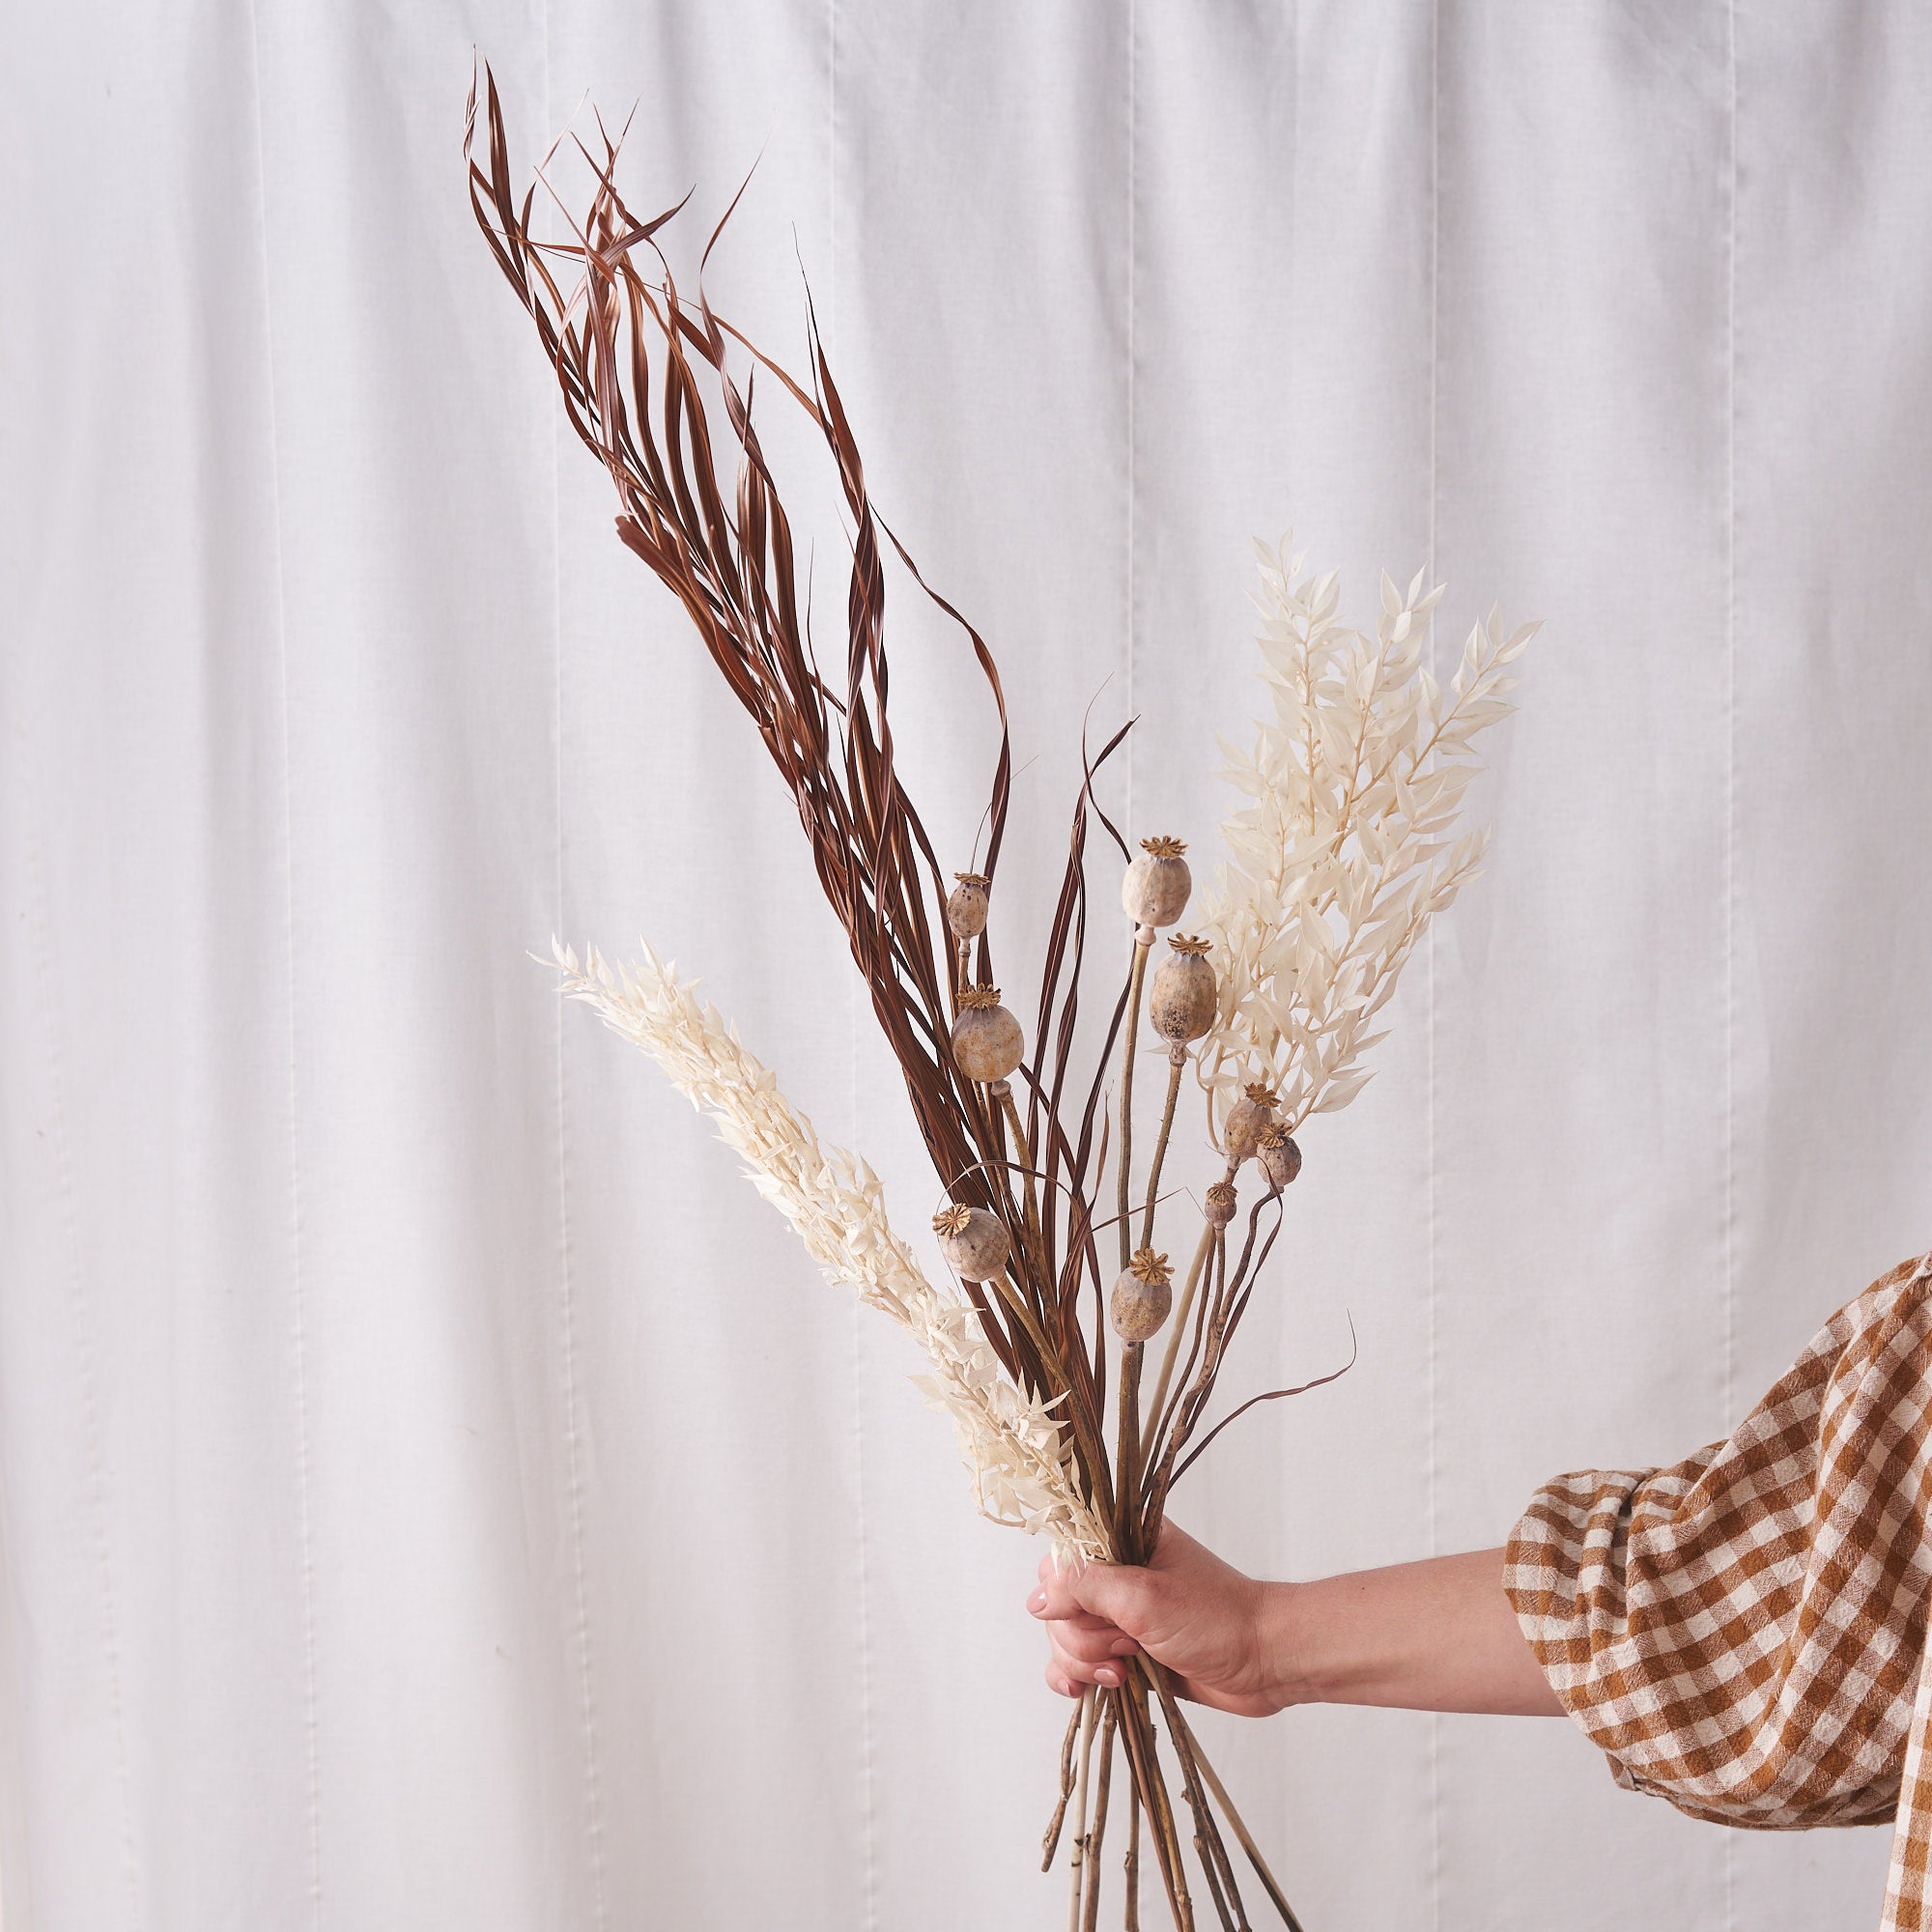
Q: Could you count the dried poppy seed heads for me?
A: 9